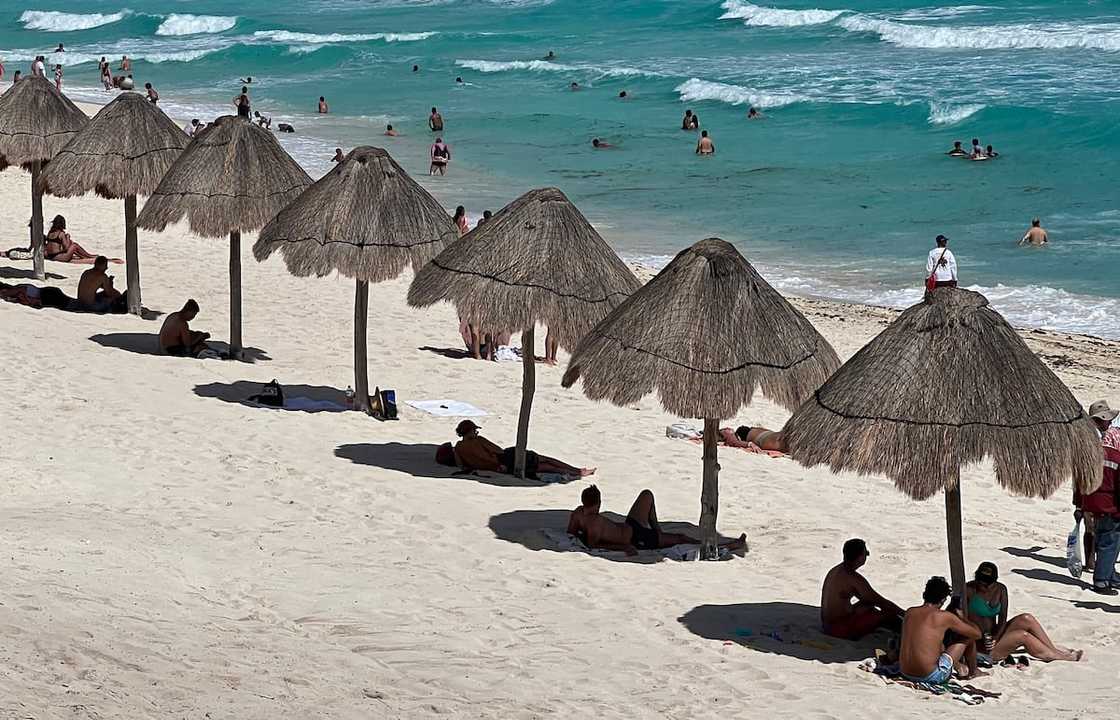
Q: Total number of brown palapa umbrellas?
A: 7